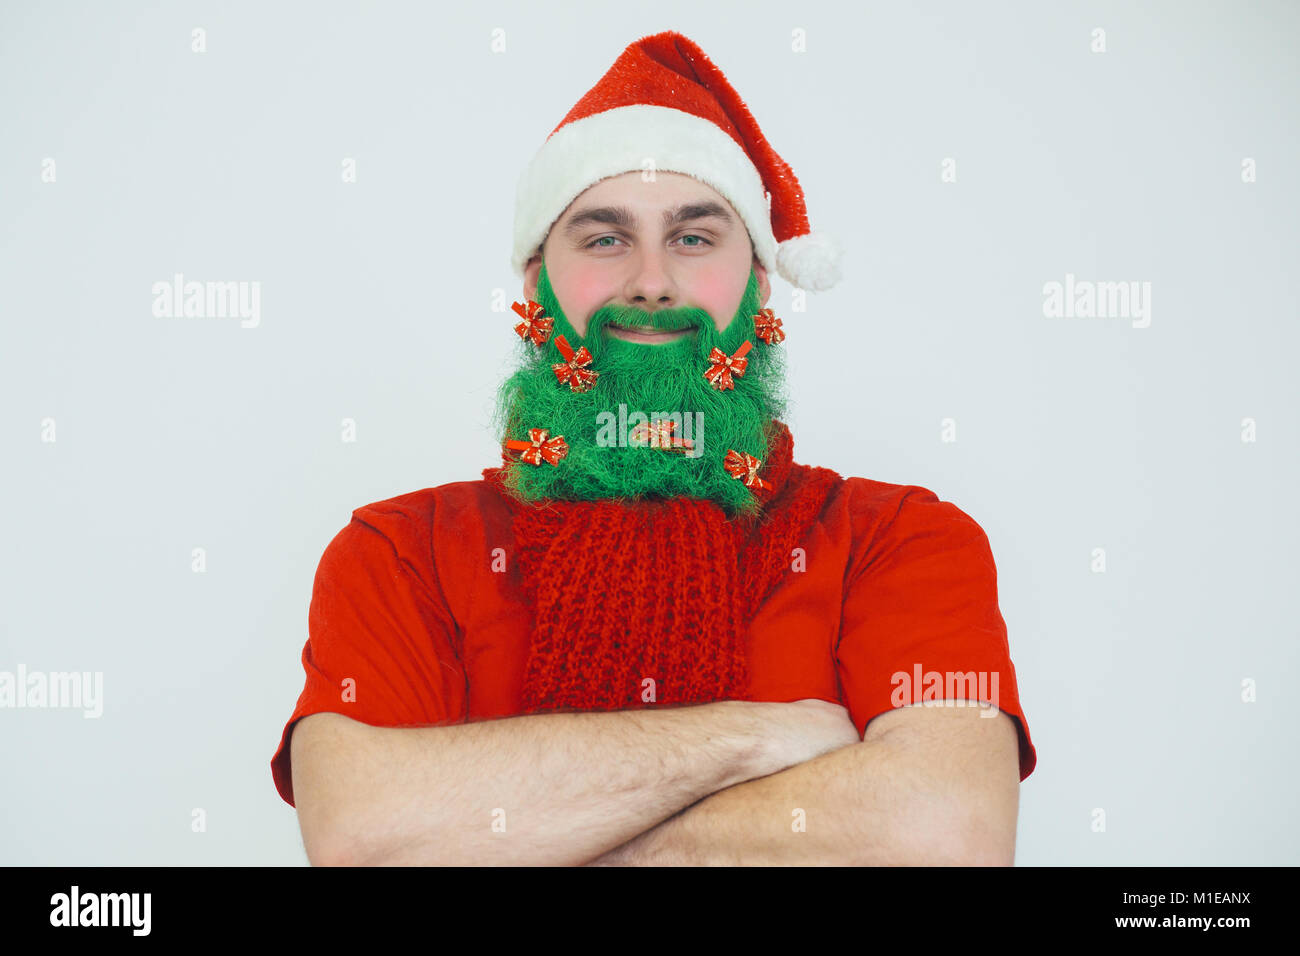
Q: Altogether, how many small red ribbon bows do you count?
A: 7